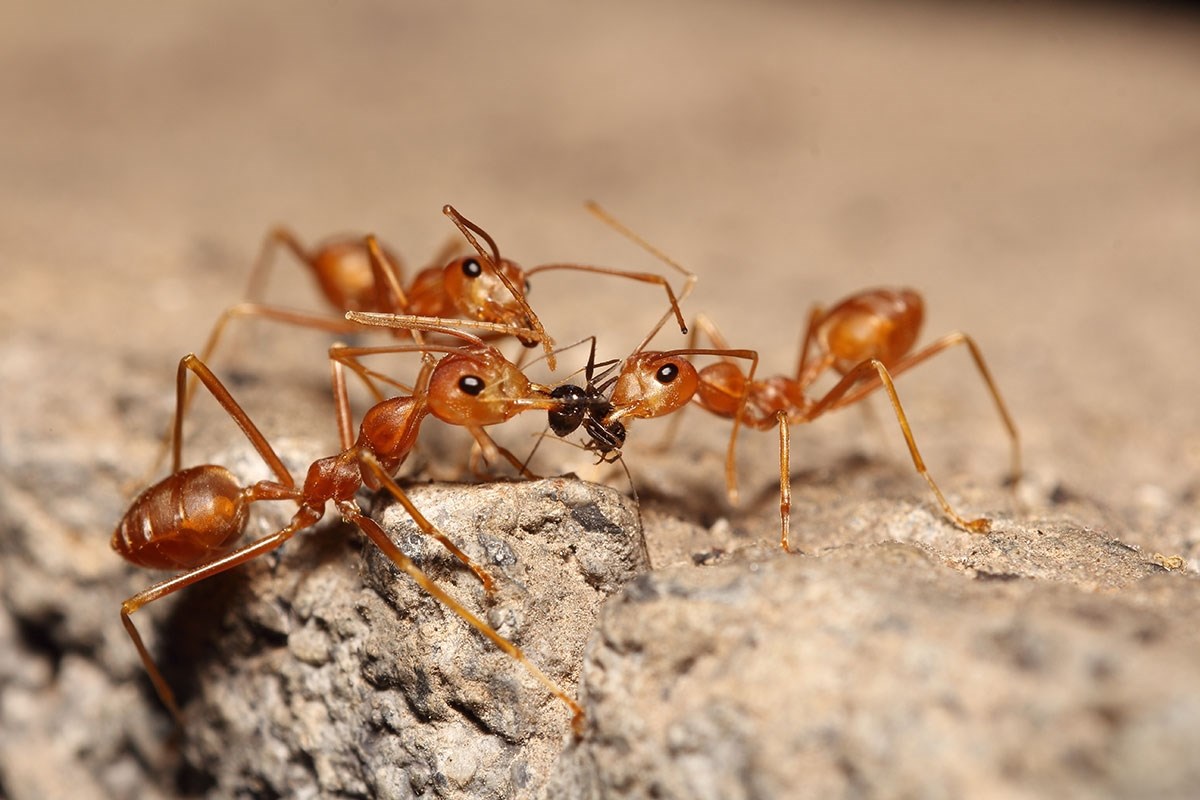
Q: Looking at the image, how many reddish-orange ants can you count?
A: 3